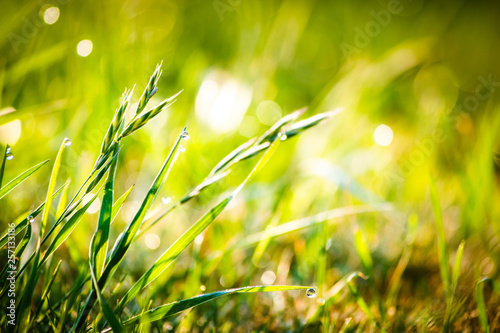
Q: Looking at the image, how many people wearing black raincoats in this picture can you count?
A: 0